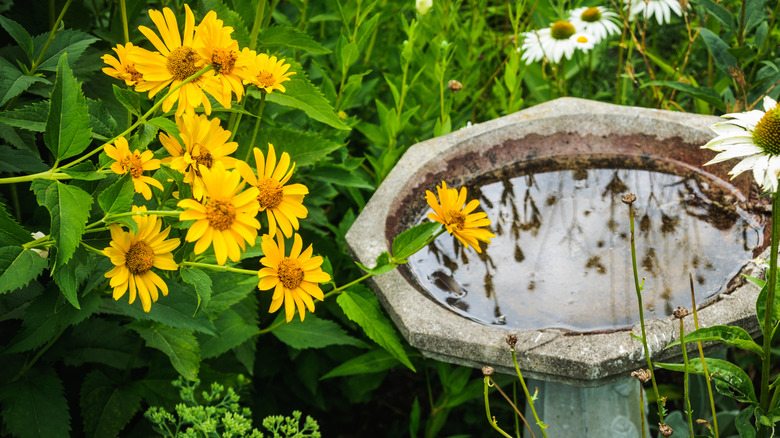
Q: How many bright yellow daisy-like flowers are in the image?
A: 11